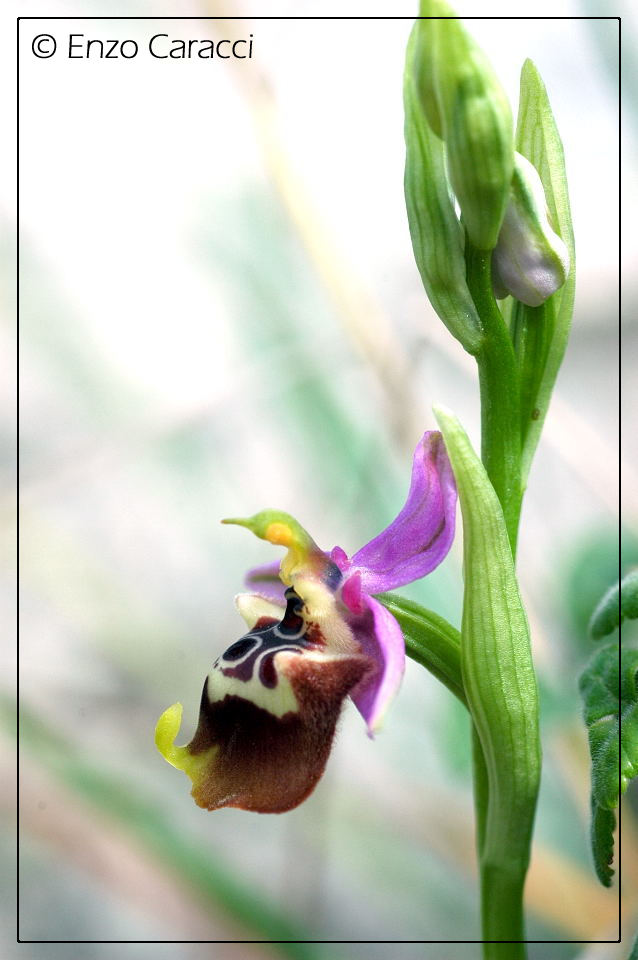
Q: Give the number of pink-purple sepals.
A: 3